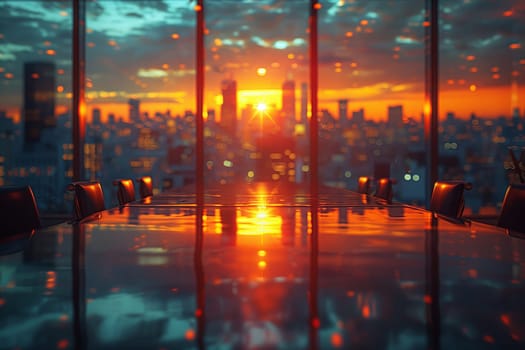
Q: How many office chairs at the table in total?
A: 8